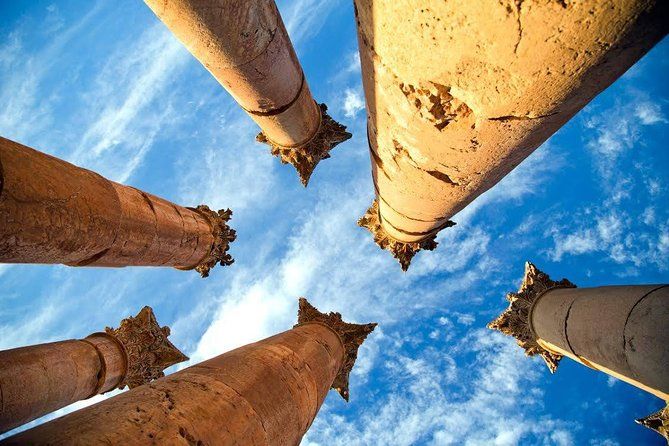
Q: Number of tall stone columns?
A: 6